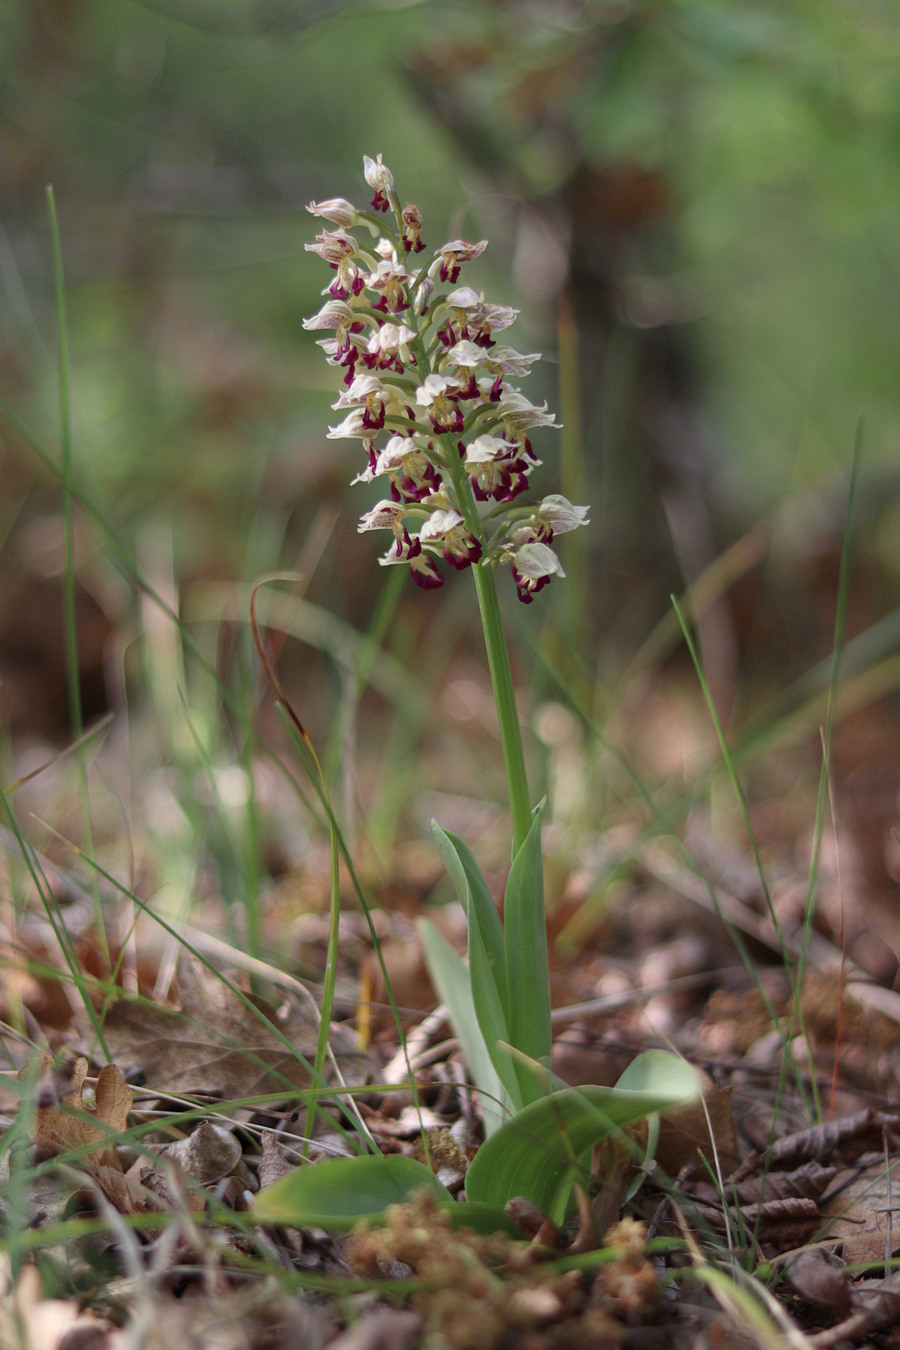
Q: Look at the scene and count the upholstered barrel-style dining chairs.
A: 0